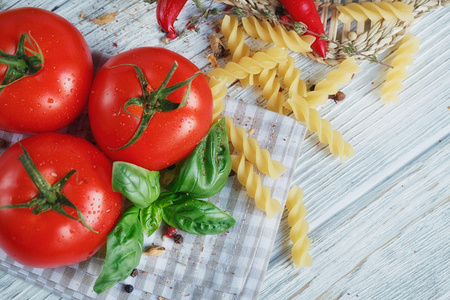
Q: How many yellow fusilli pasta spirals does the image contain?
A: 13